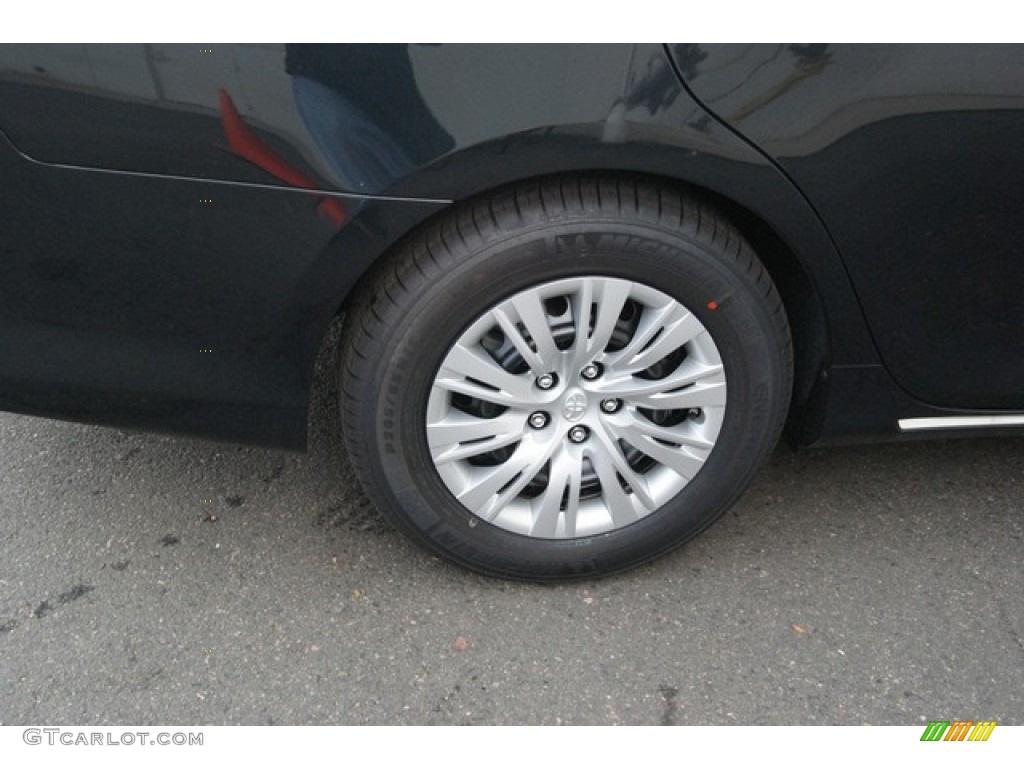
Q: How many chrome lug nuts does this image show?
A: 5